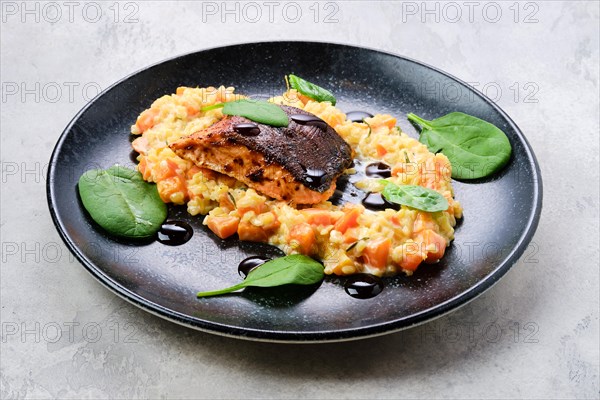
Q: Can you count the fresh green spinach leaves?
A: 6